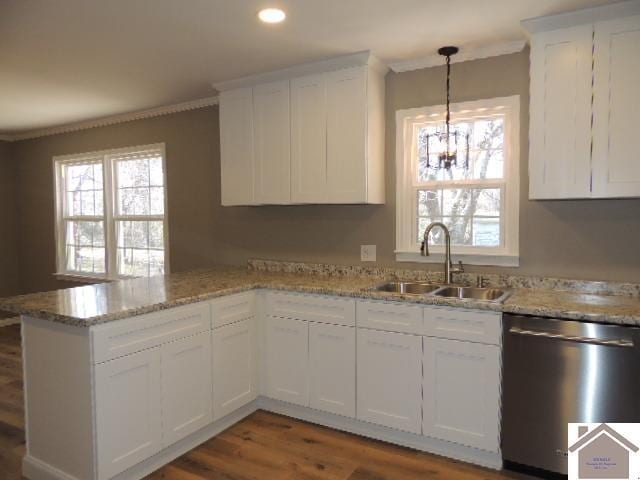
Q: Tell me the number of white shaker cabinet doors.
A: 13